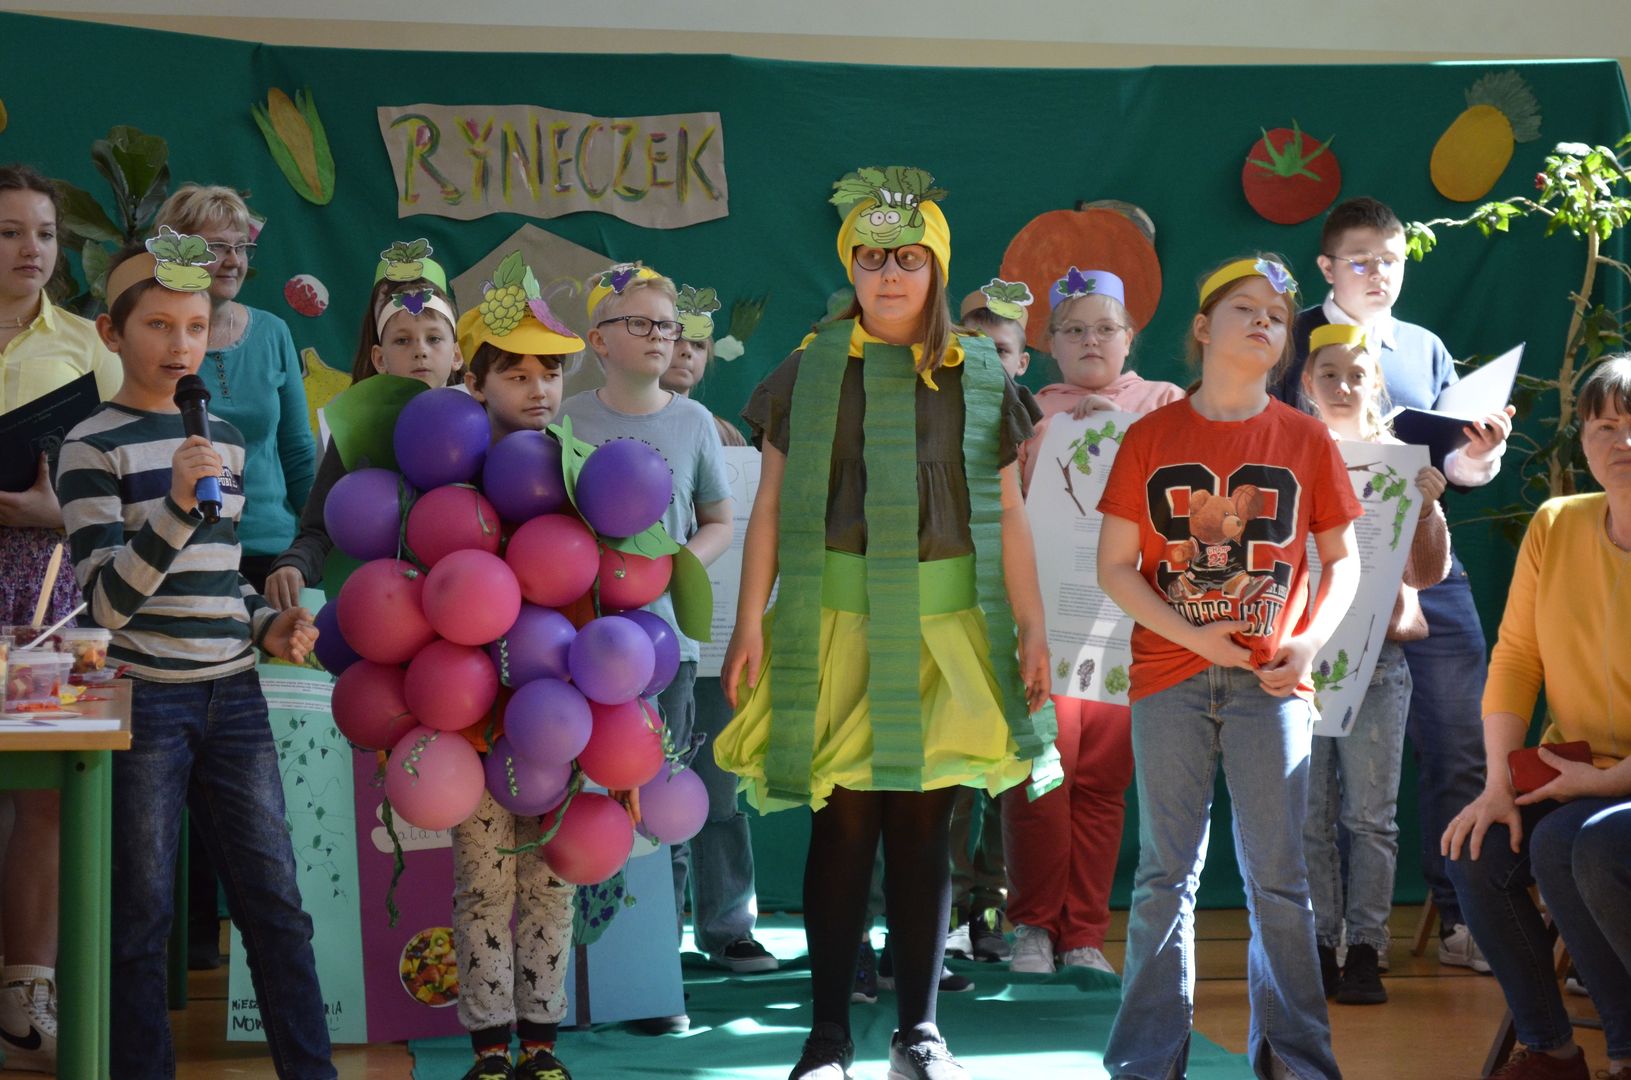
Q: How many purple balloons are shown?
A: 11